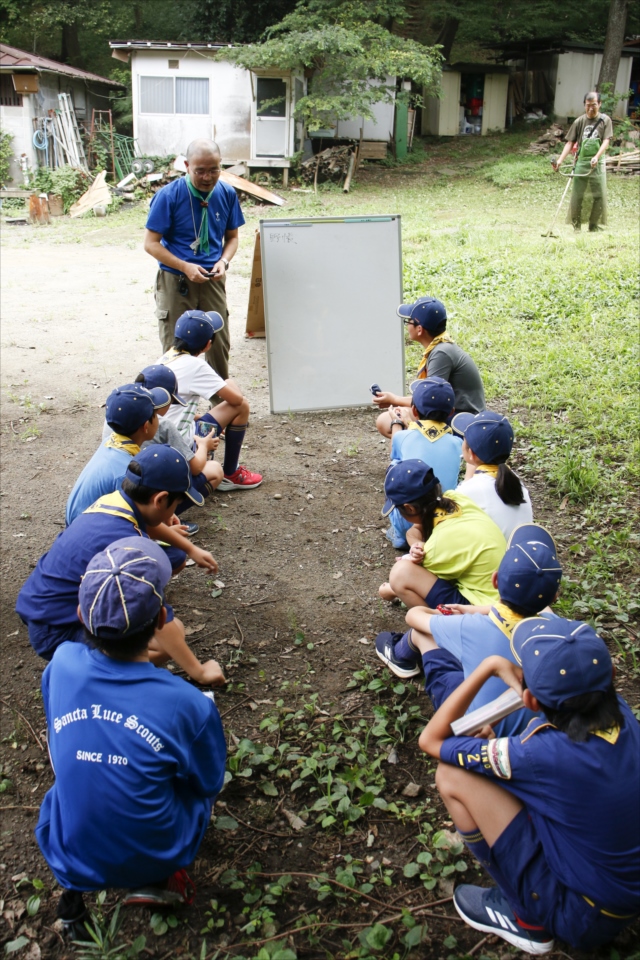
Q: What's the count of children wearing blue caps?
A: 11